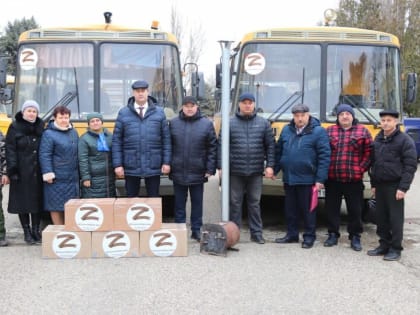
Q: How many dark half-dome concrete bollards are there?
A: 0